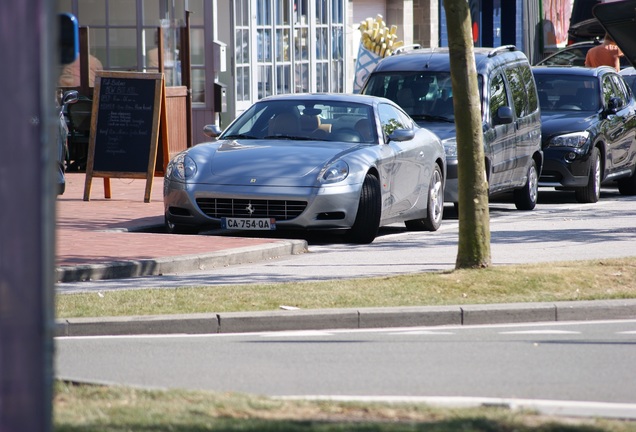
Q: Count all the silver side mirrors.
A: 2